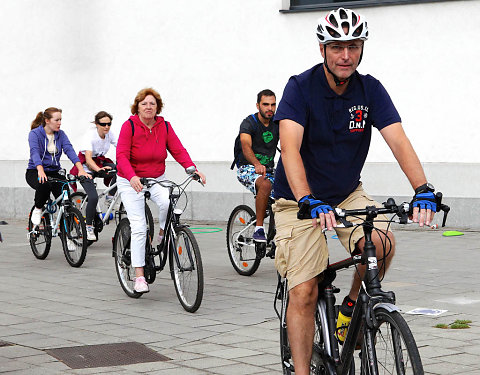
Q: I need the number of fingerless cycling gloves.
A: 2